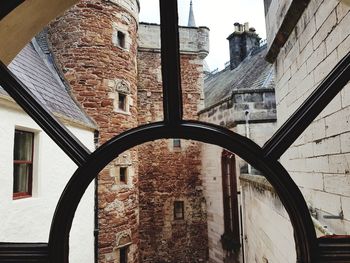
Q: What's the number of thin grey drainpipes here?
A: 1